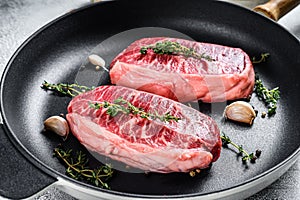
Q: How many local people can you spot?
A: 0